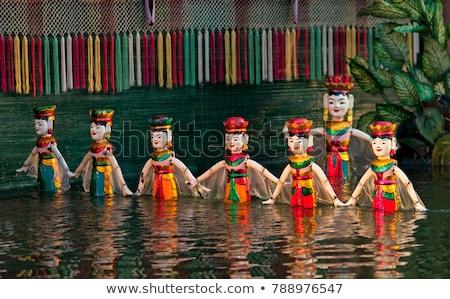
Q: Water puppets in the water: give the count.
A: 7